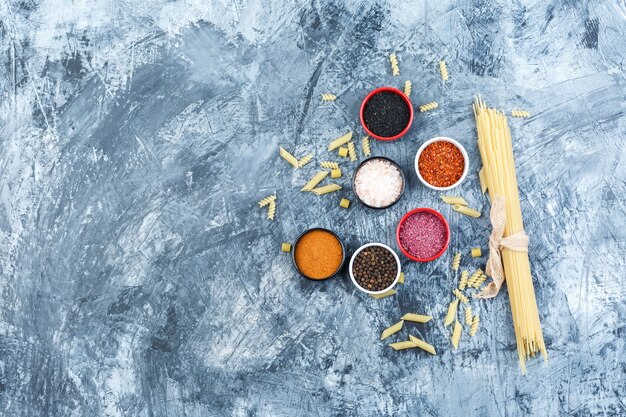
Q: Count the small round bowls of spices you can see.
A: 6